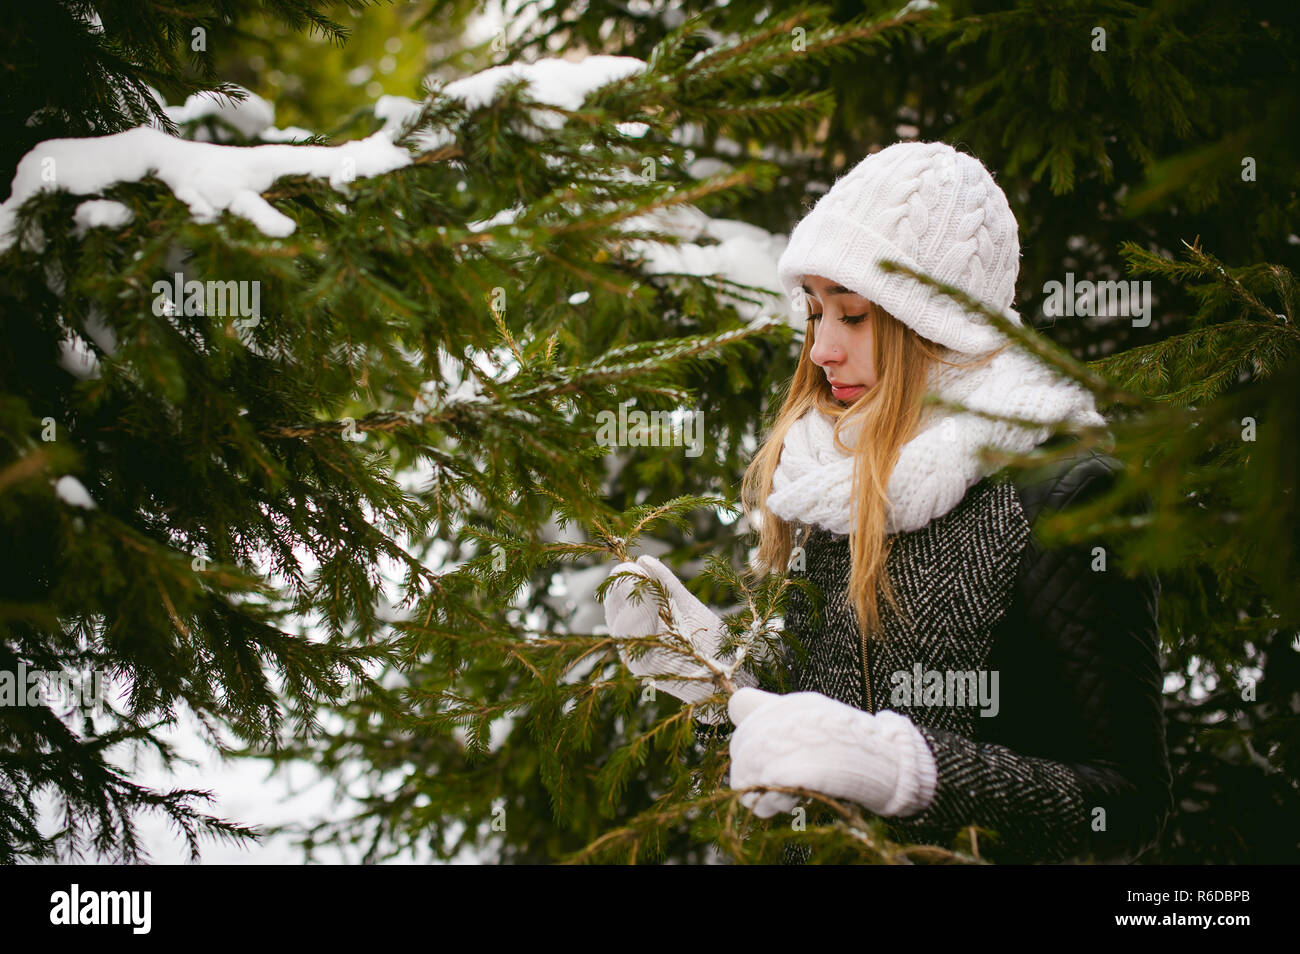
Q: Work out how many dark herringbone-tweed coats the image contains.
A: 1